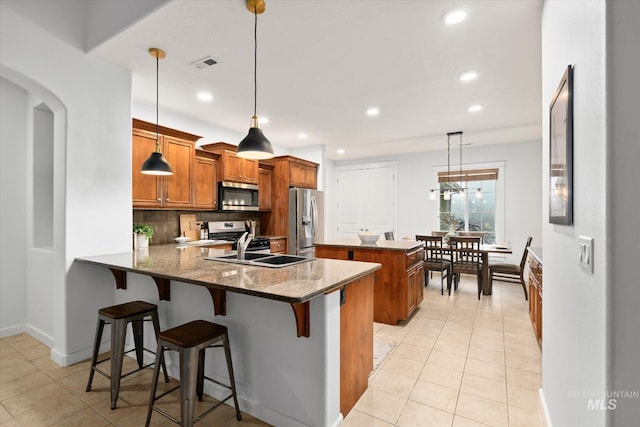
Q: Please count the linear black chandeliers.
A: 1